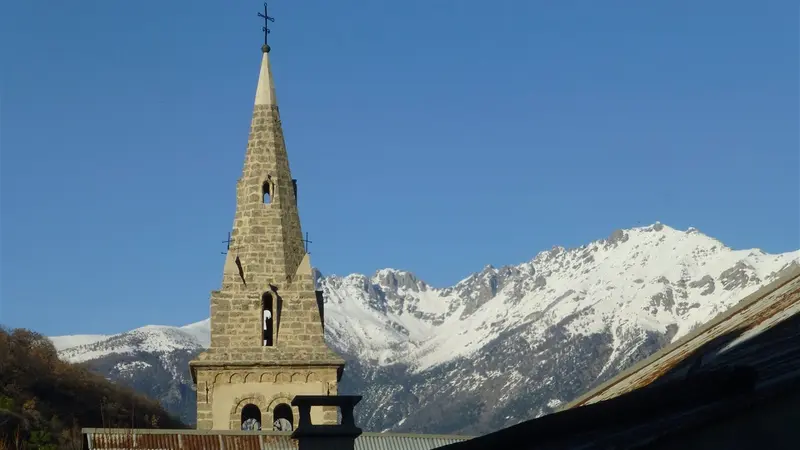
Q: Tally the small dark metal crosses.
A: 3